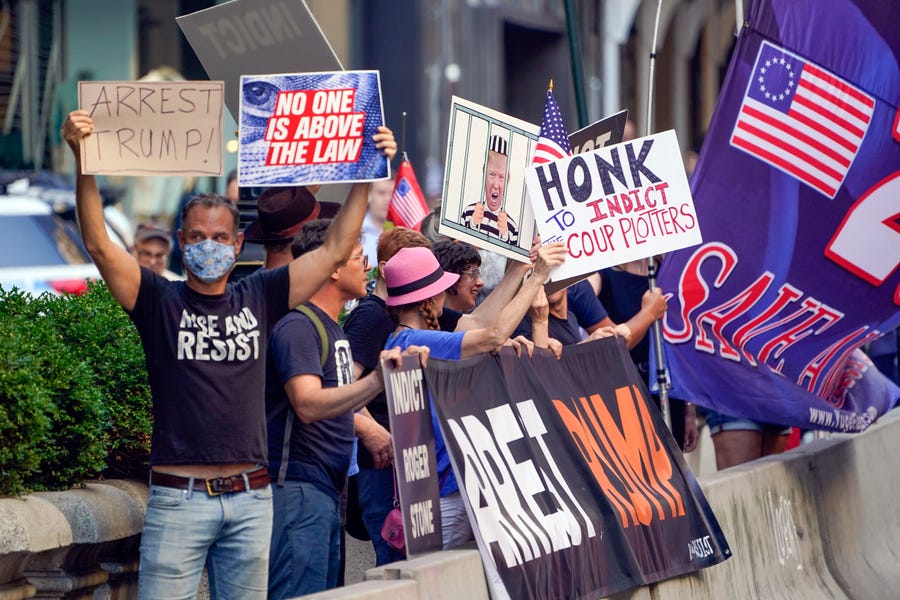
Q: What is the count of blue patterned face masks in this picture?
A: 1